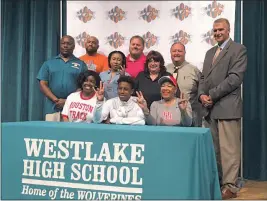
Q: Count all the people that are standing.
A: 7